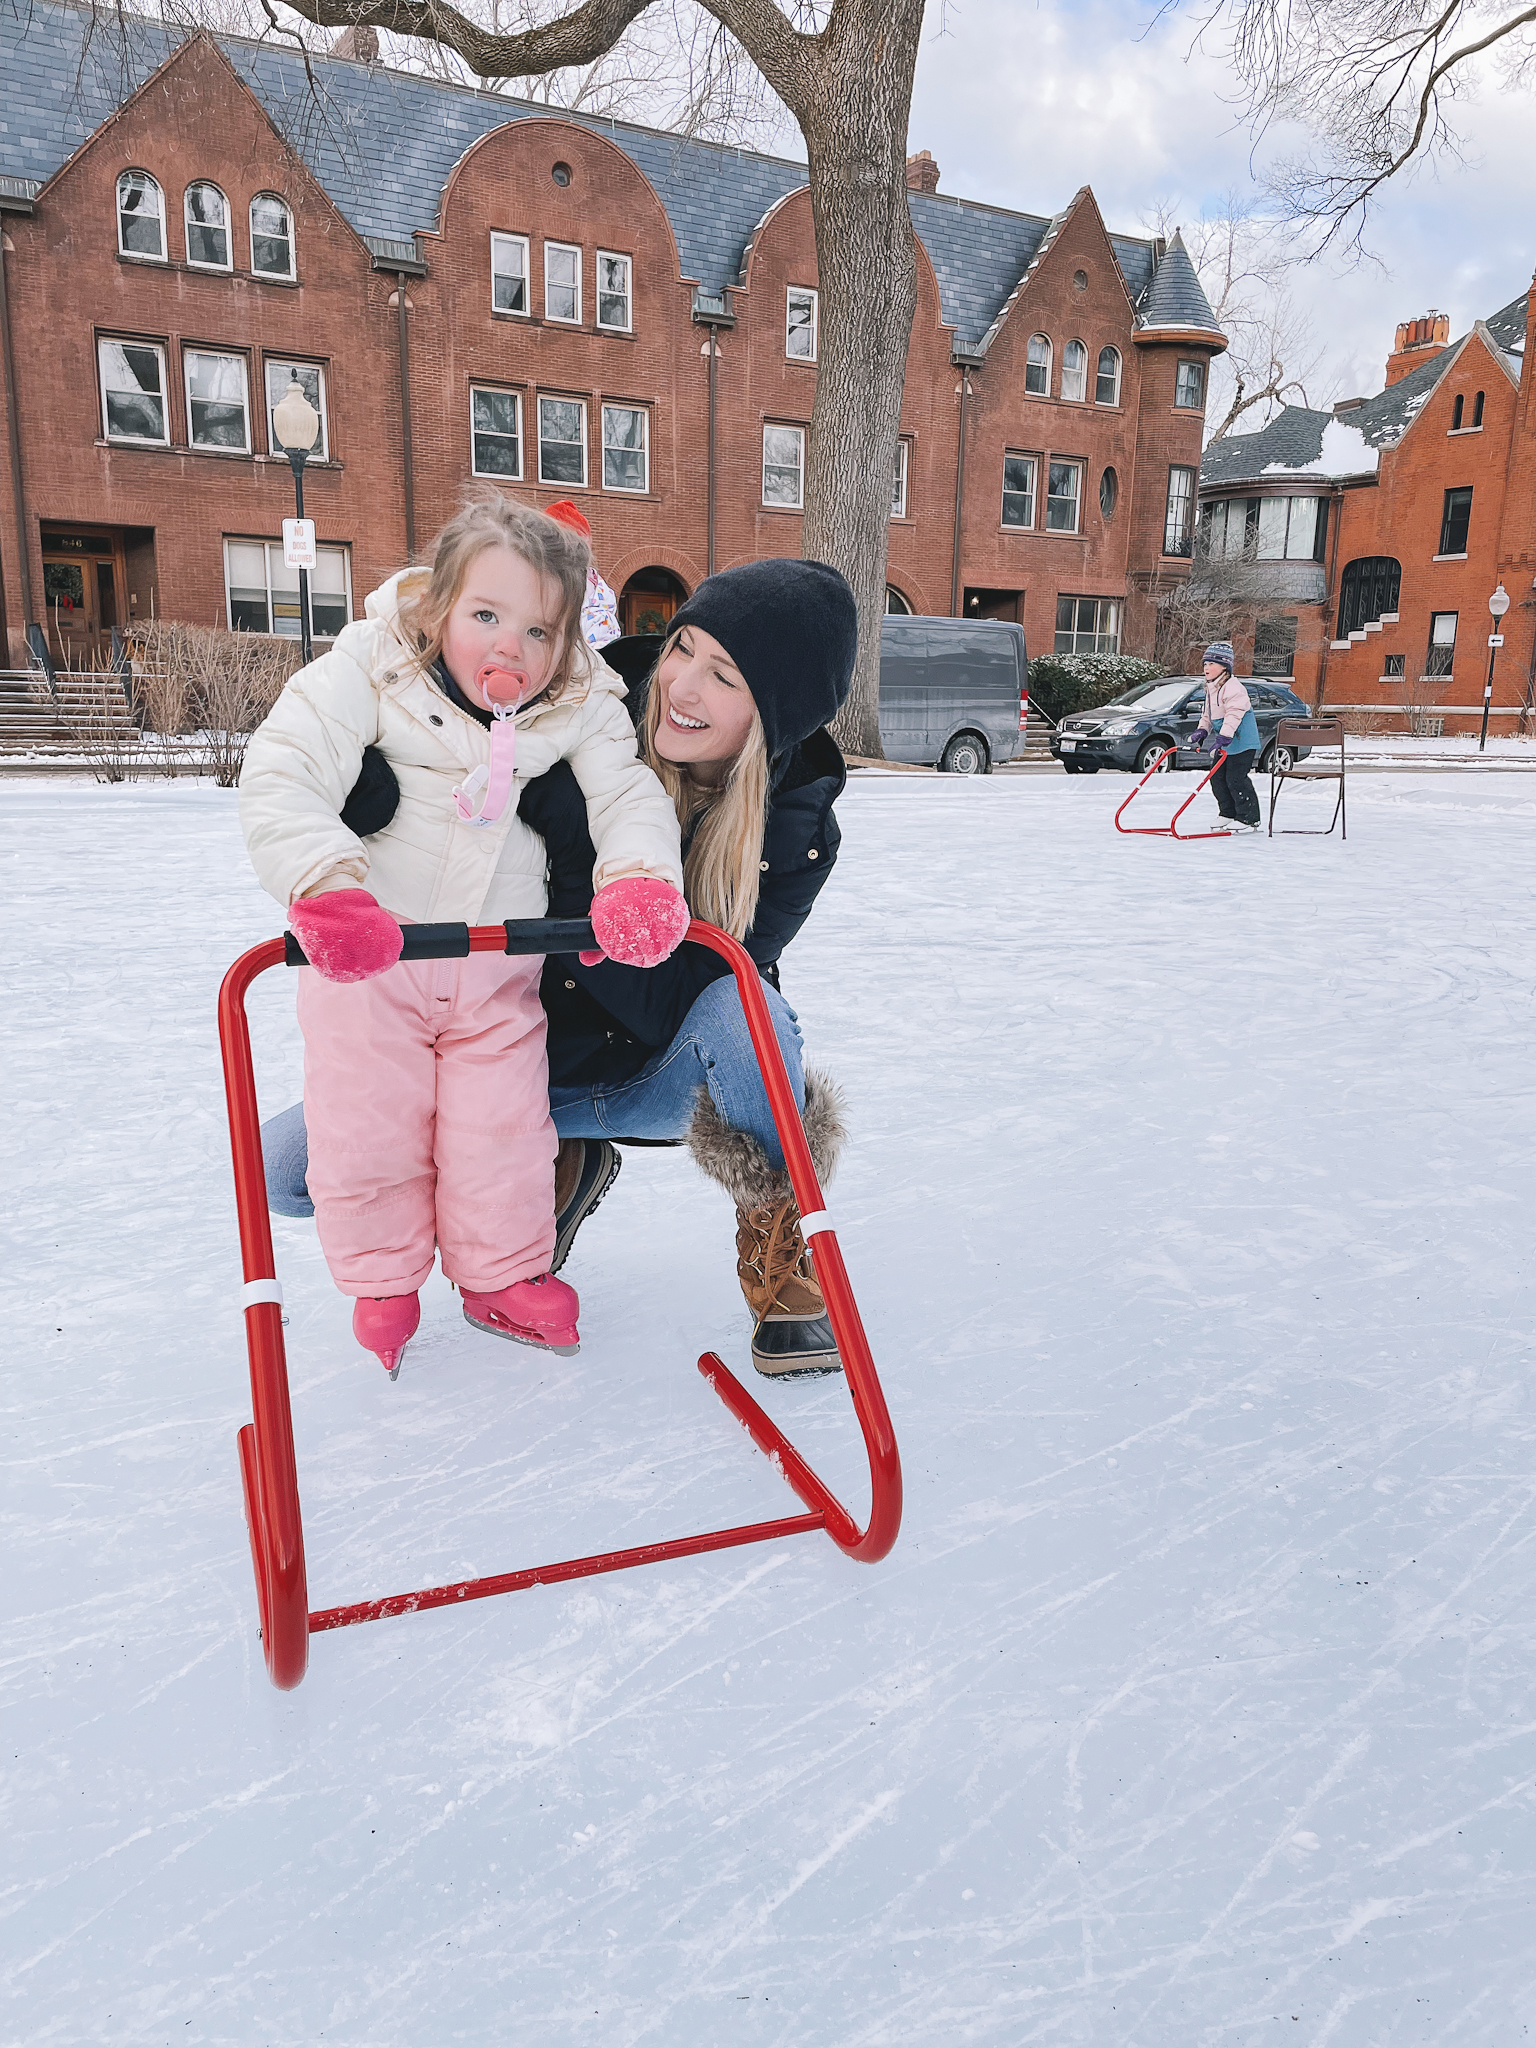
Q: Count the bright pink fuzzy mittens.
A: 2